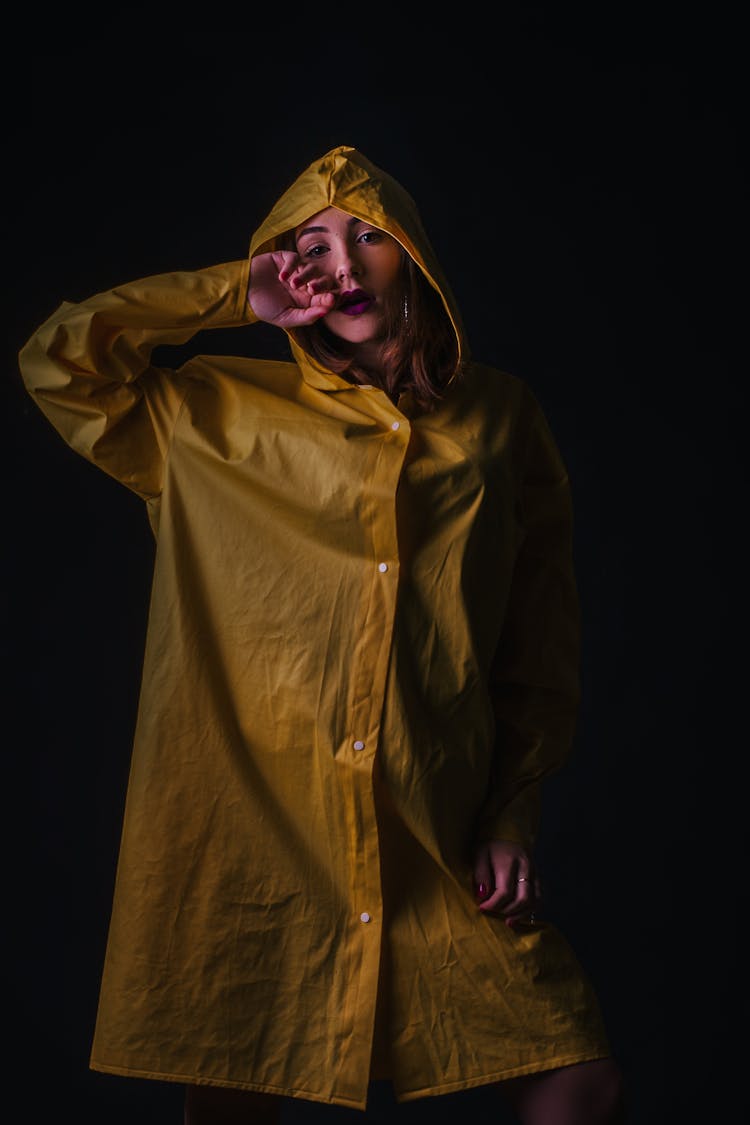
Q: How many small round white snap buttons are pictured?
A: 4